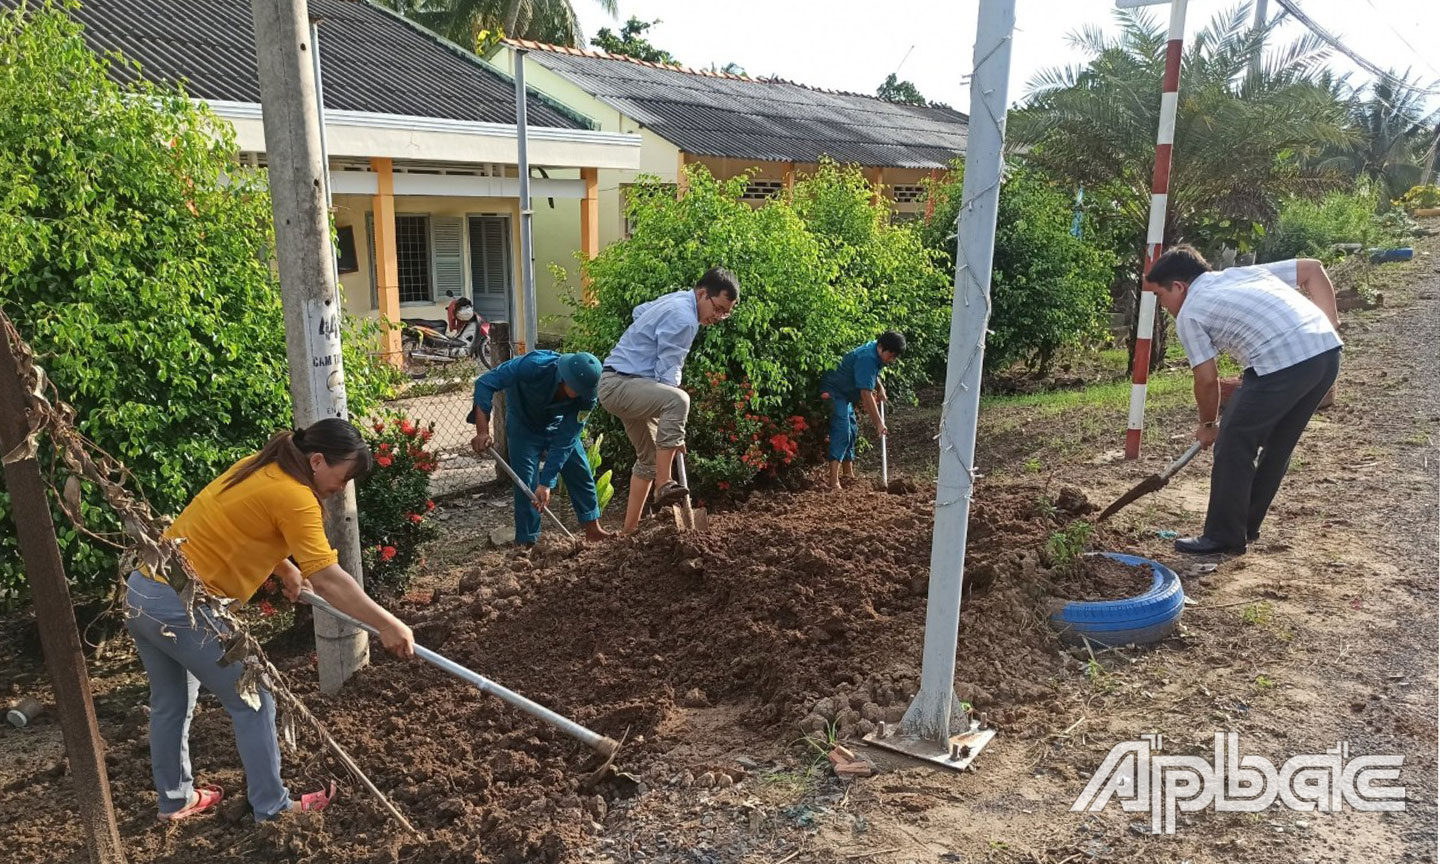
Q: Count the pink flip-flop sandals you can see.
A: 2